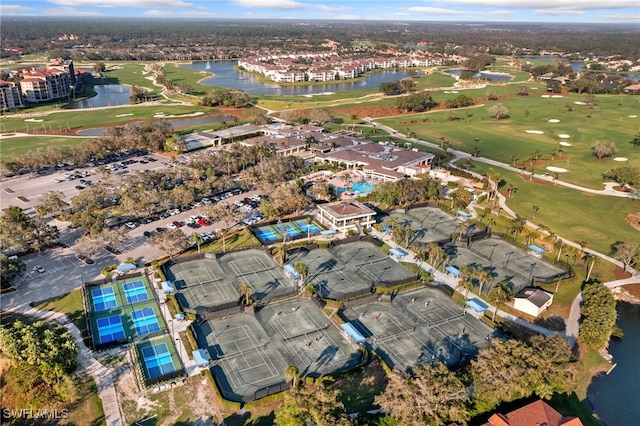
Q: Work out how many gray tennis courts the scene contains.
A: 12